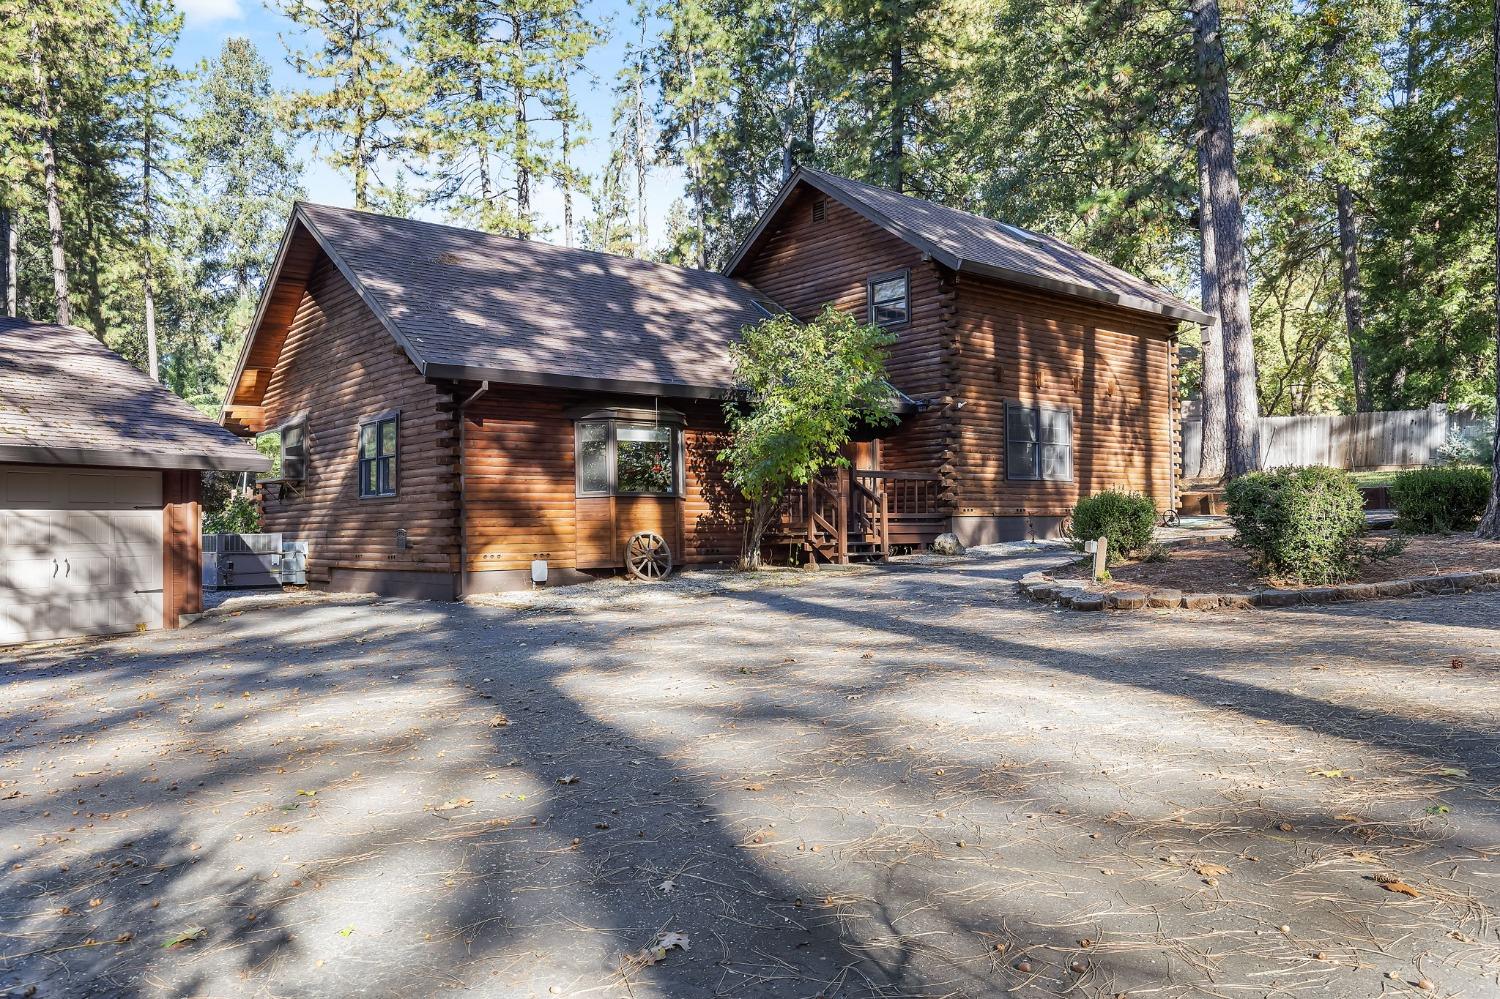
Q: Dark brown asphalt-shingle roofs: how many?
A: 3